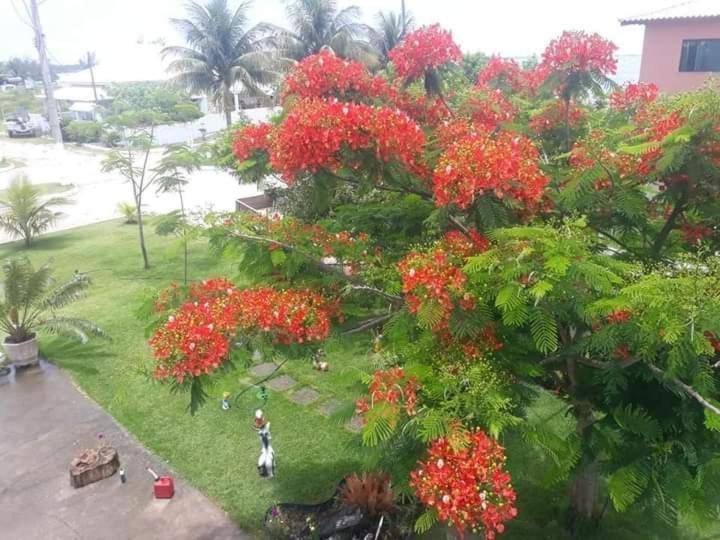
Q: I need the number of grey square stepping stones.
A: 5